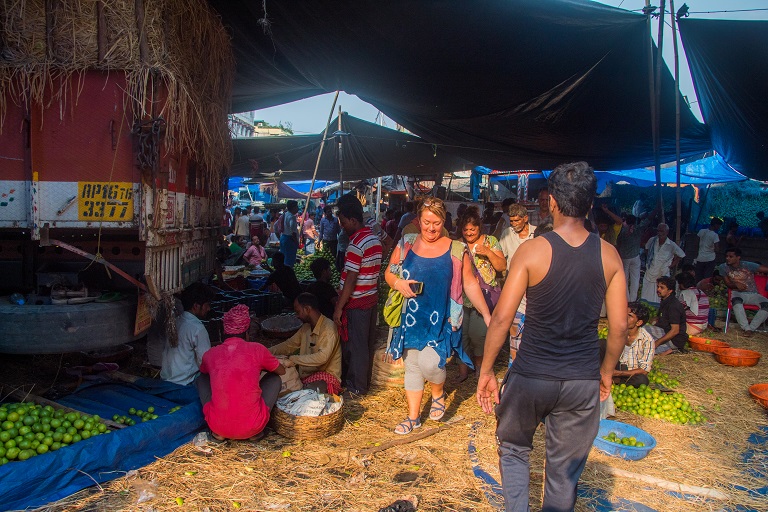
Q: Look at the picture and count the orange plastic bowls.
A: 3